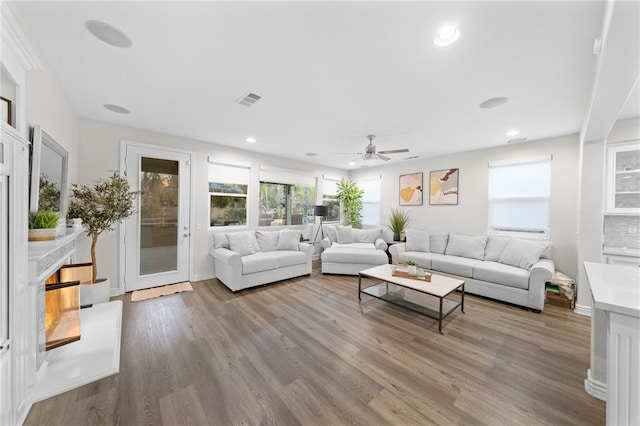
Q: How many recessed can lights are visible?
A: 4